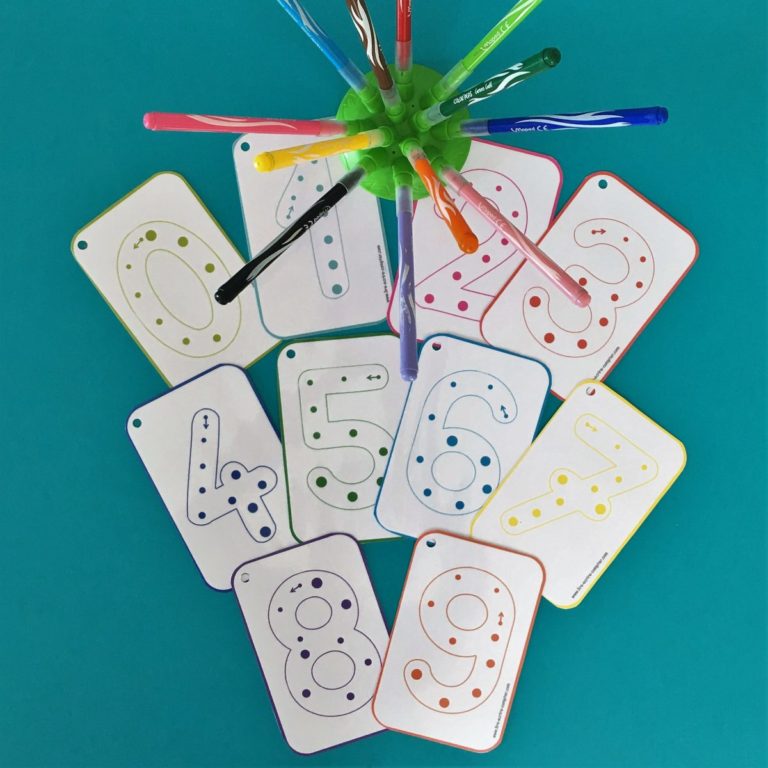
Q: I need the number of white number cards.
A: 10